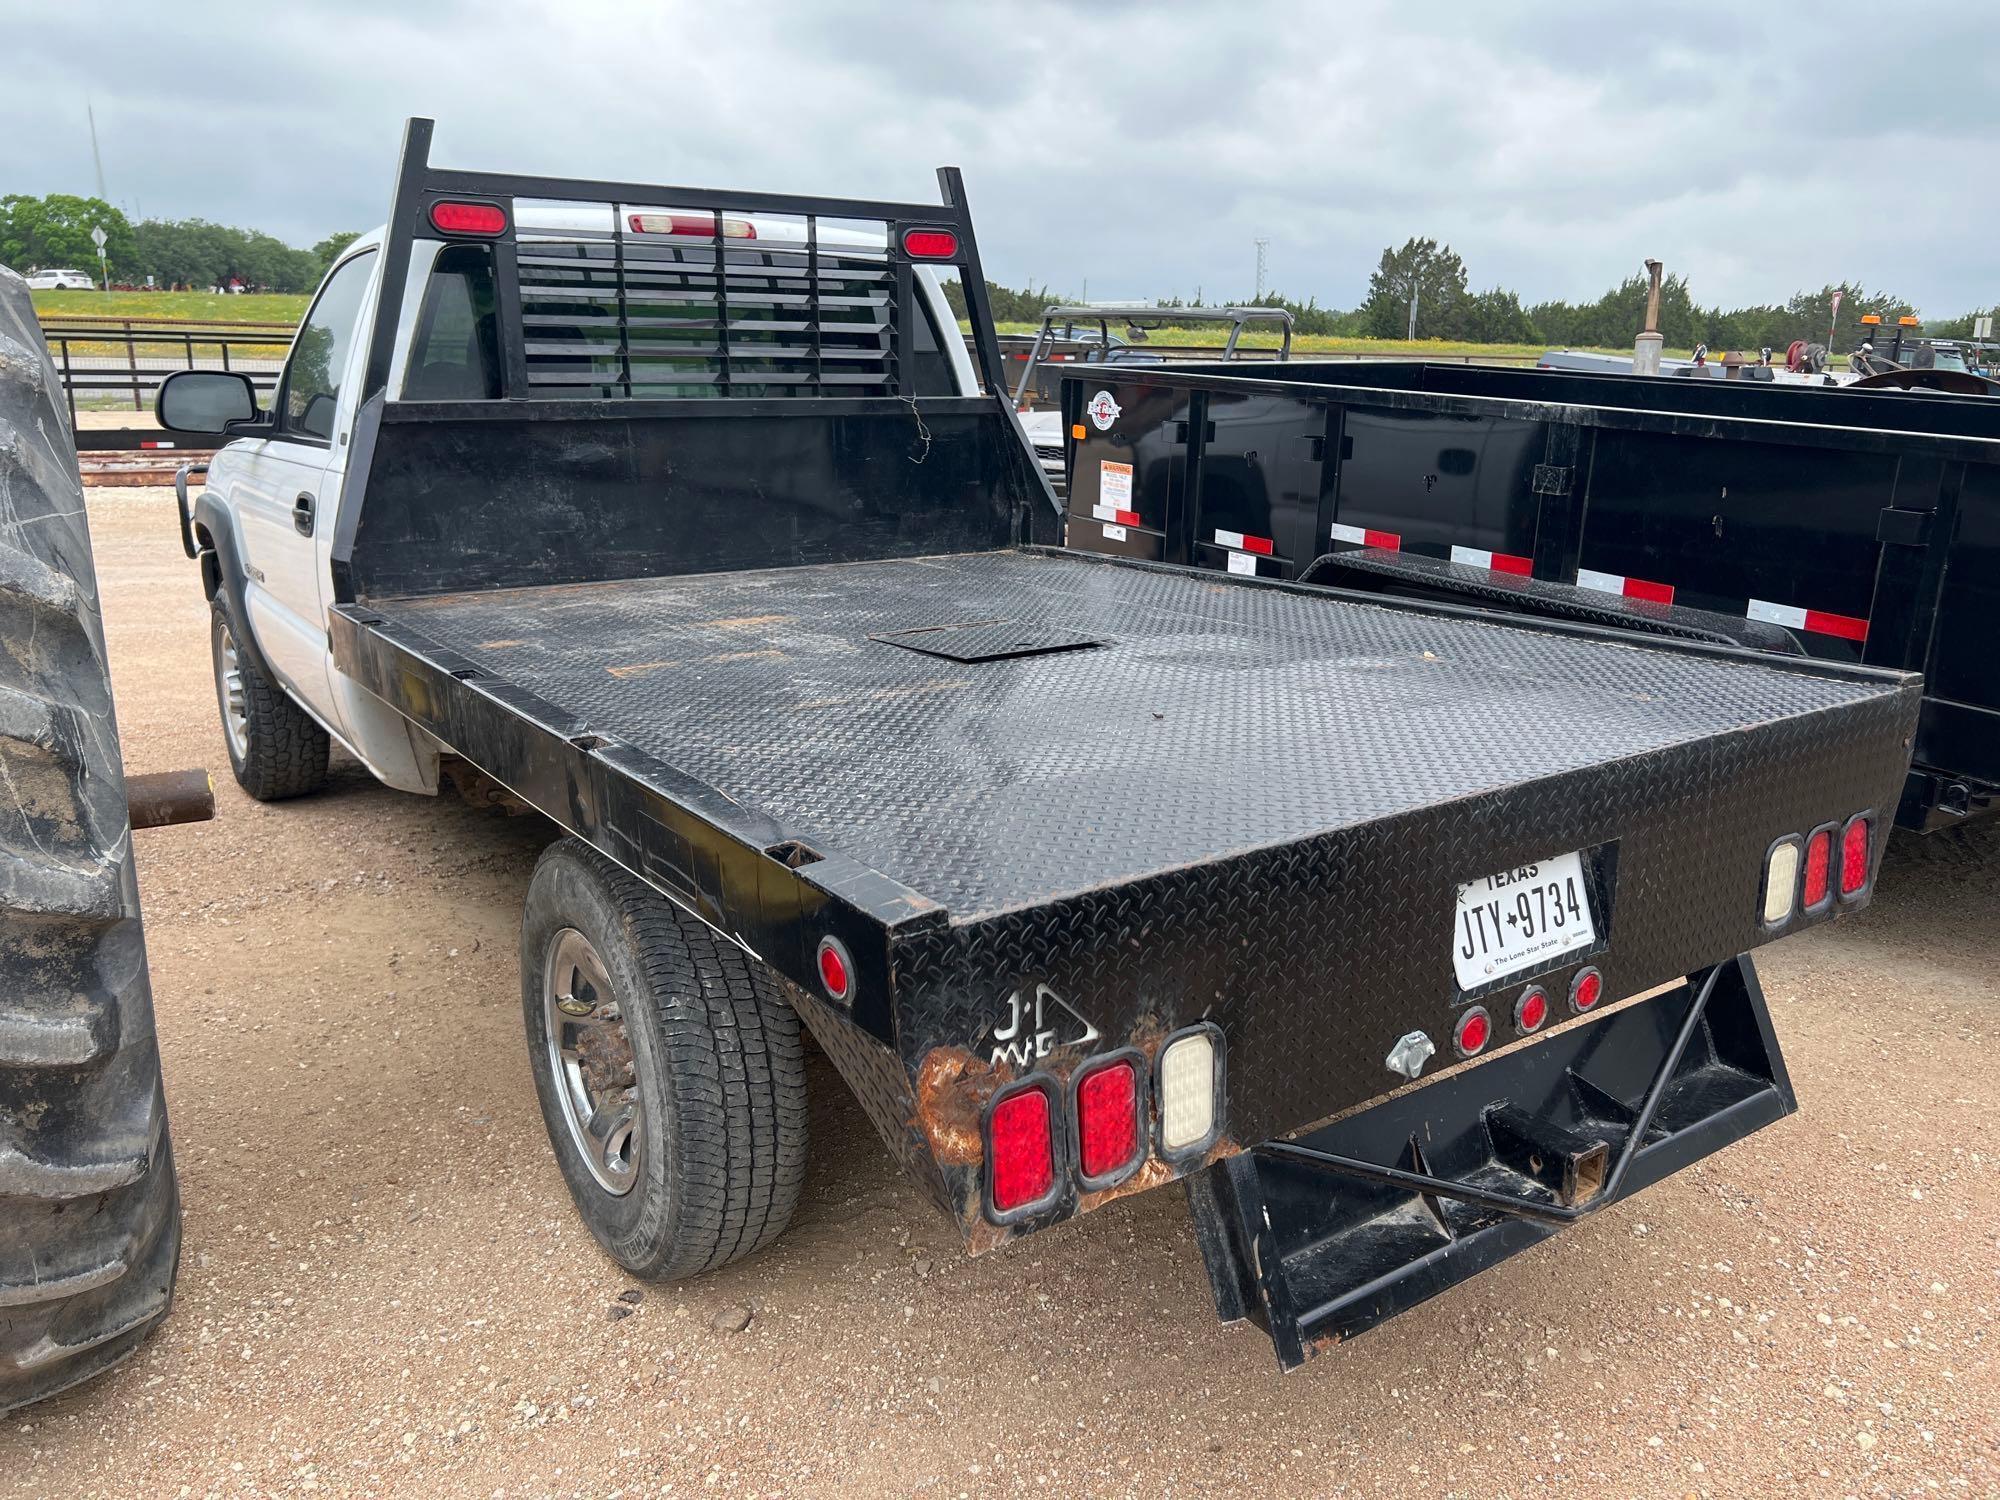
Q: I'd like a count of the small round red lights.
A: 4